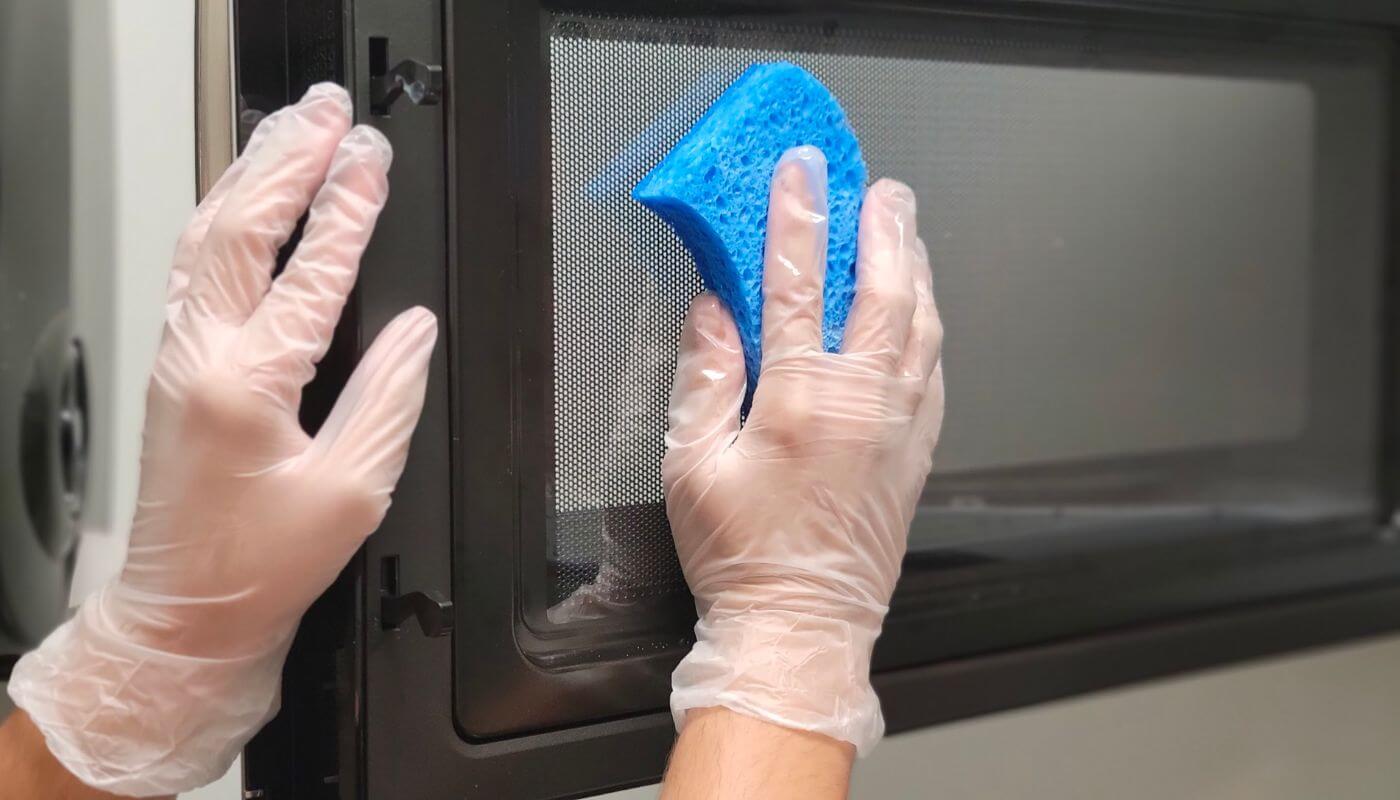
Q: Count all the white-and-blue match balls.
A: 0